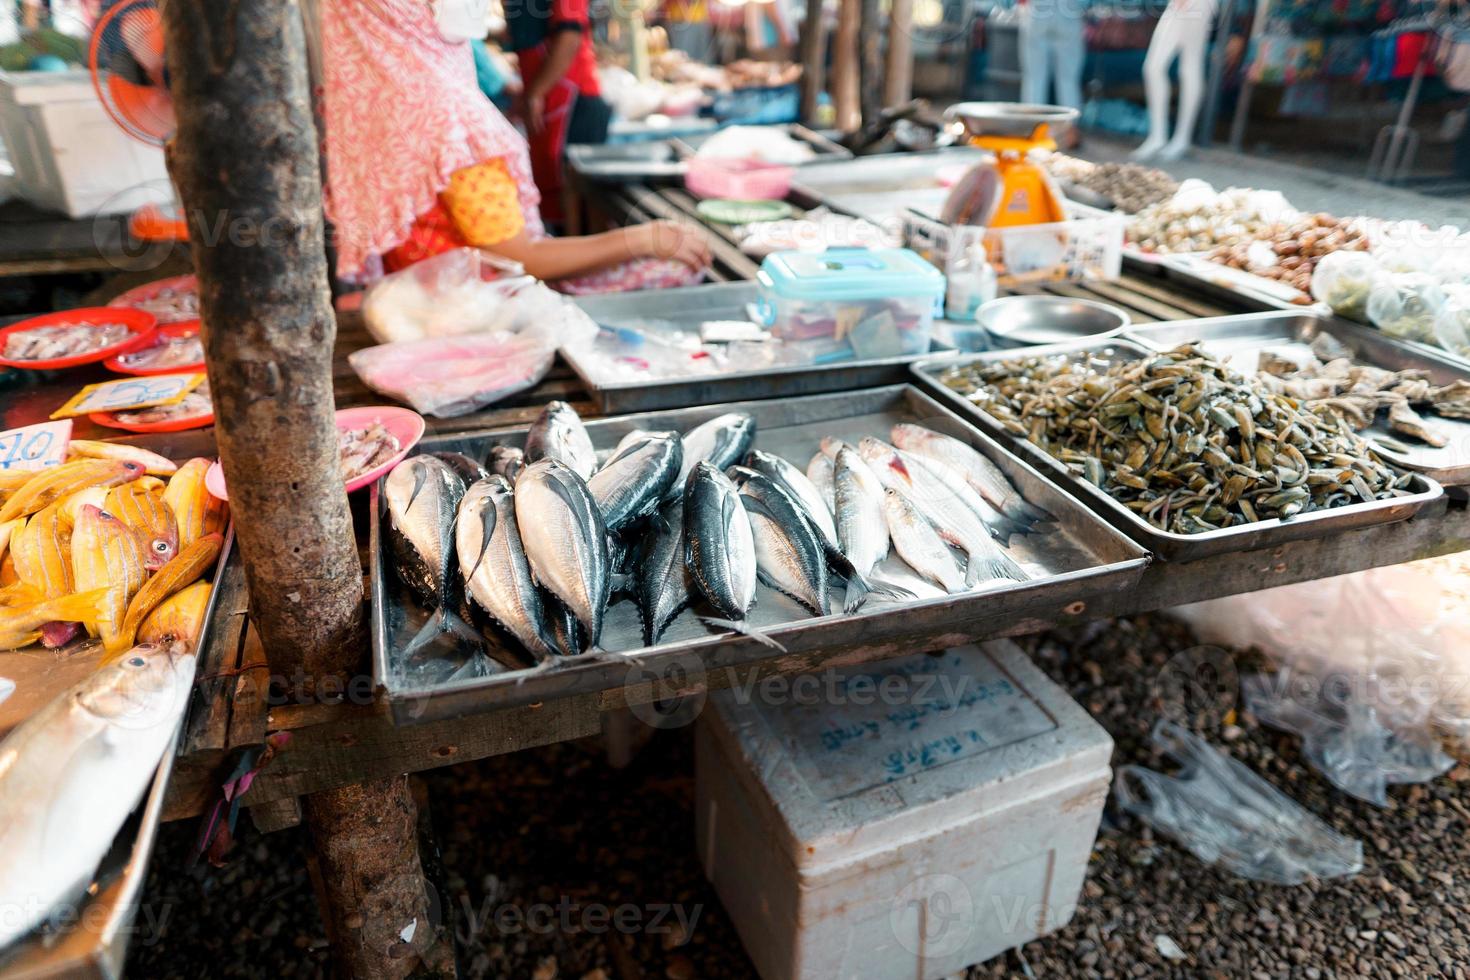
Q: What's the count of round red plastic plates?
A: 4